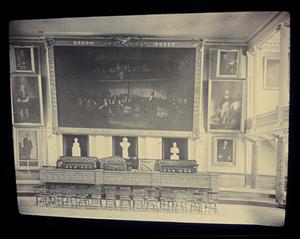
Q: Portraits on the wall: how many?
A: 6